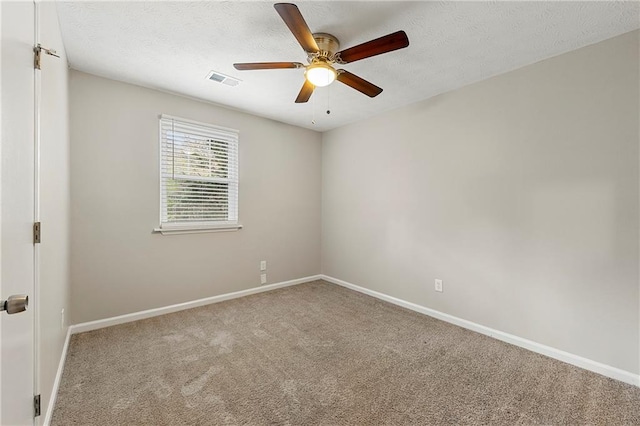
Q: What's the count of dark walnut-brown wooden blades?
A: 5